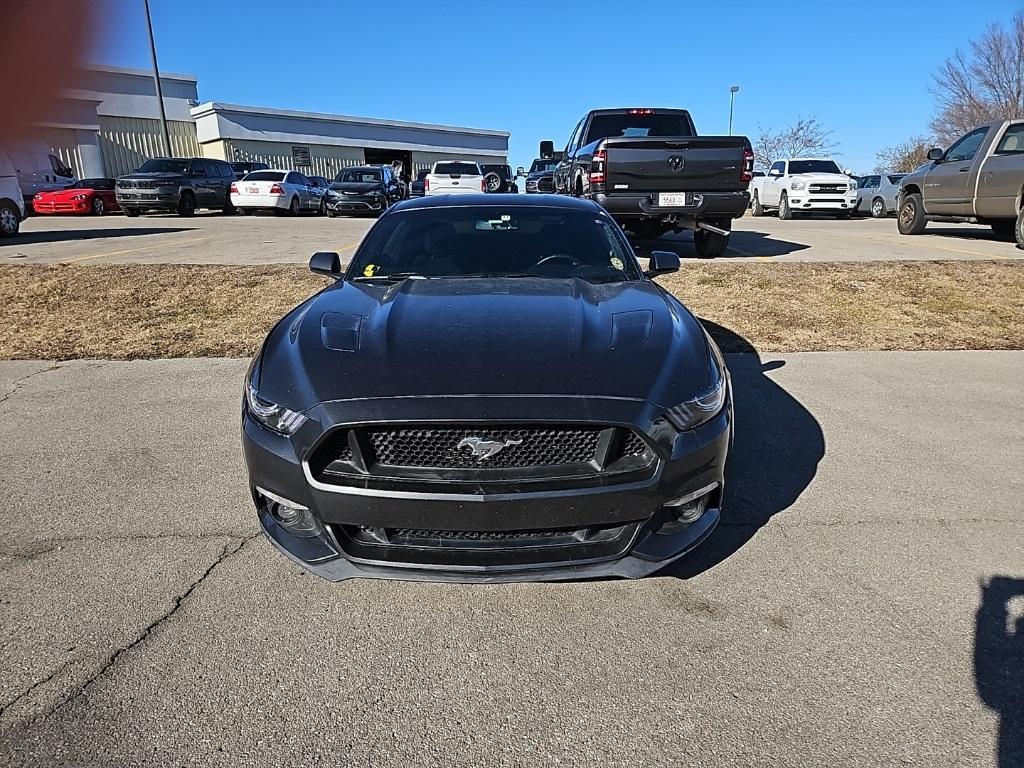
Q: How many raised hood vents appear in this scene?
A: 2